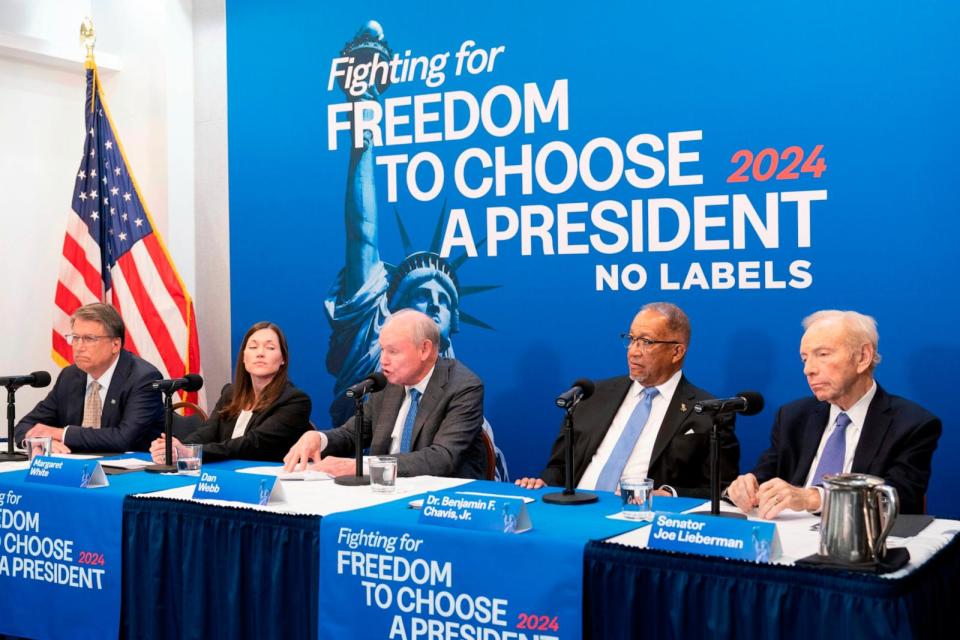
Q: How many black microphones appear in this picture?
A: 5